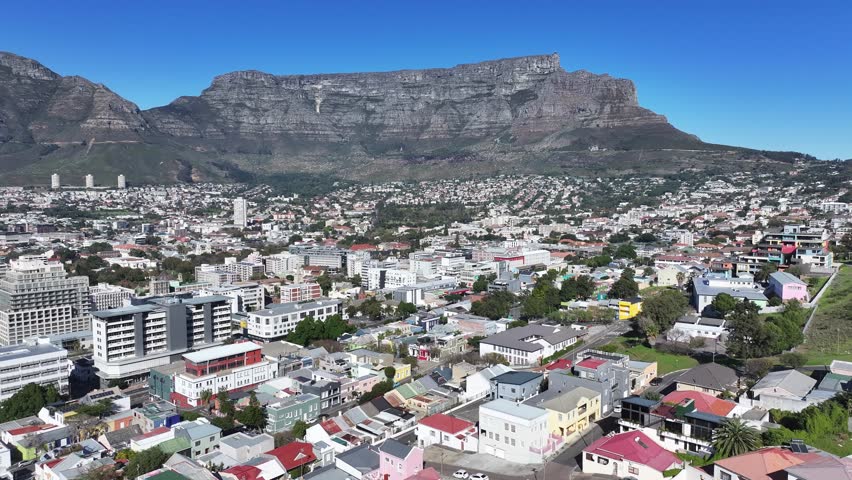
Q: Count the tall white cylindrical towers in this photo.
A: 3